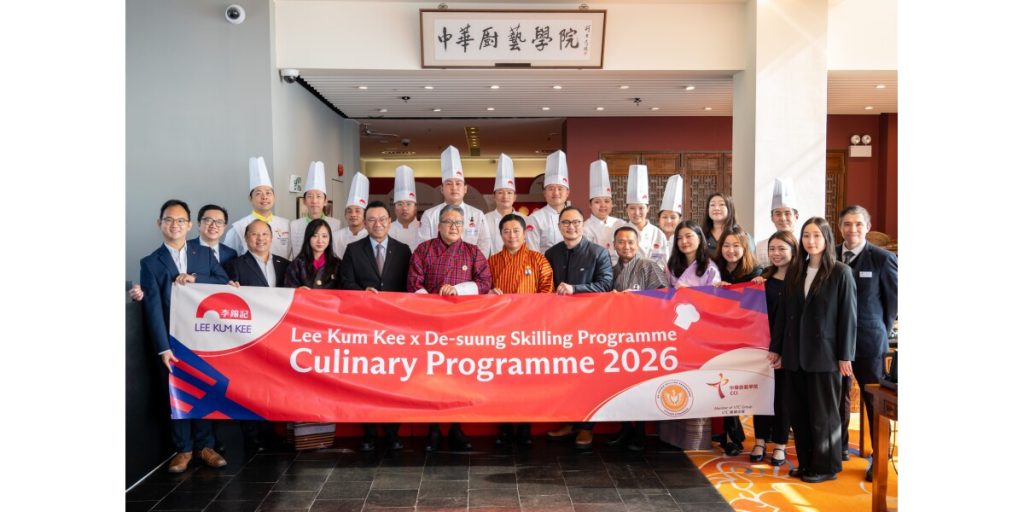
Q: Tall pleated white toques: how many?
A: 11